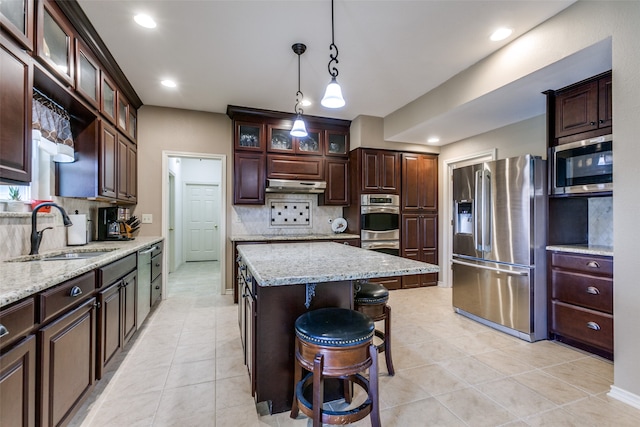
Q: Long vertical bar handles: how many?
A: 2